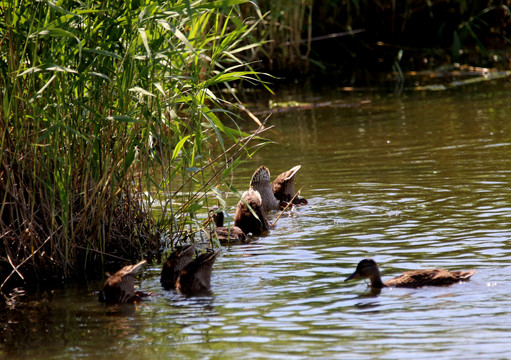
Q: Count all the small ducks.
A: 8